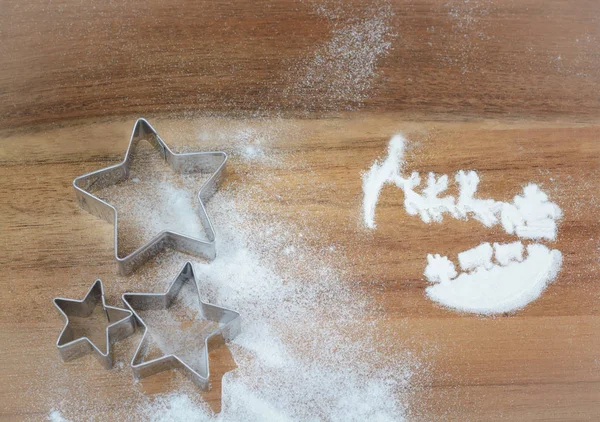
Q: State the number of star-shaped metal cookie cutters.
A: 3